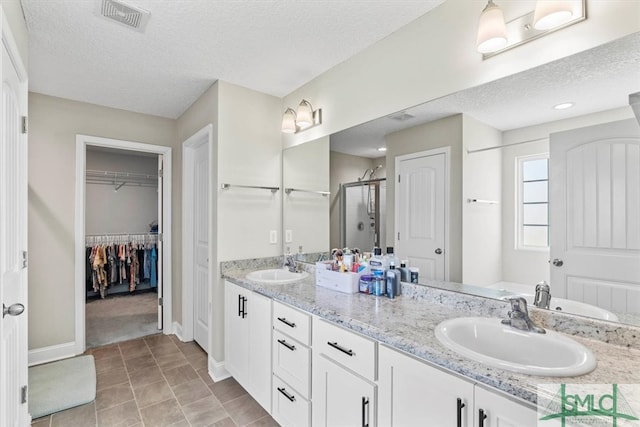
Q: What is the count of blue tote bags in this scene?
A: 0